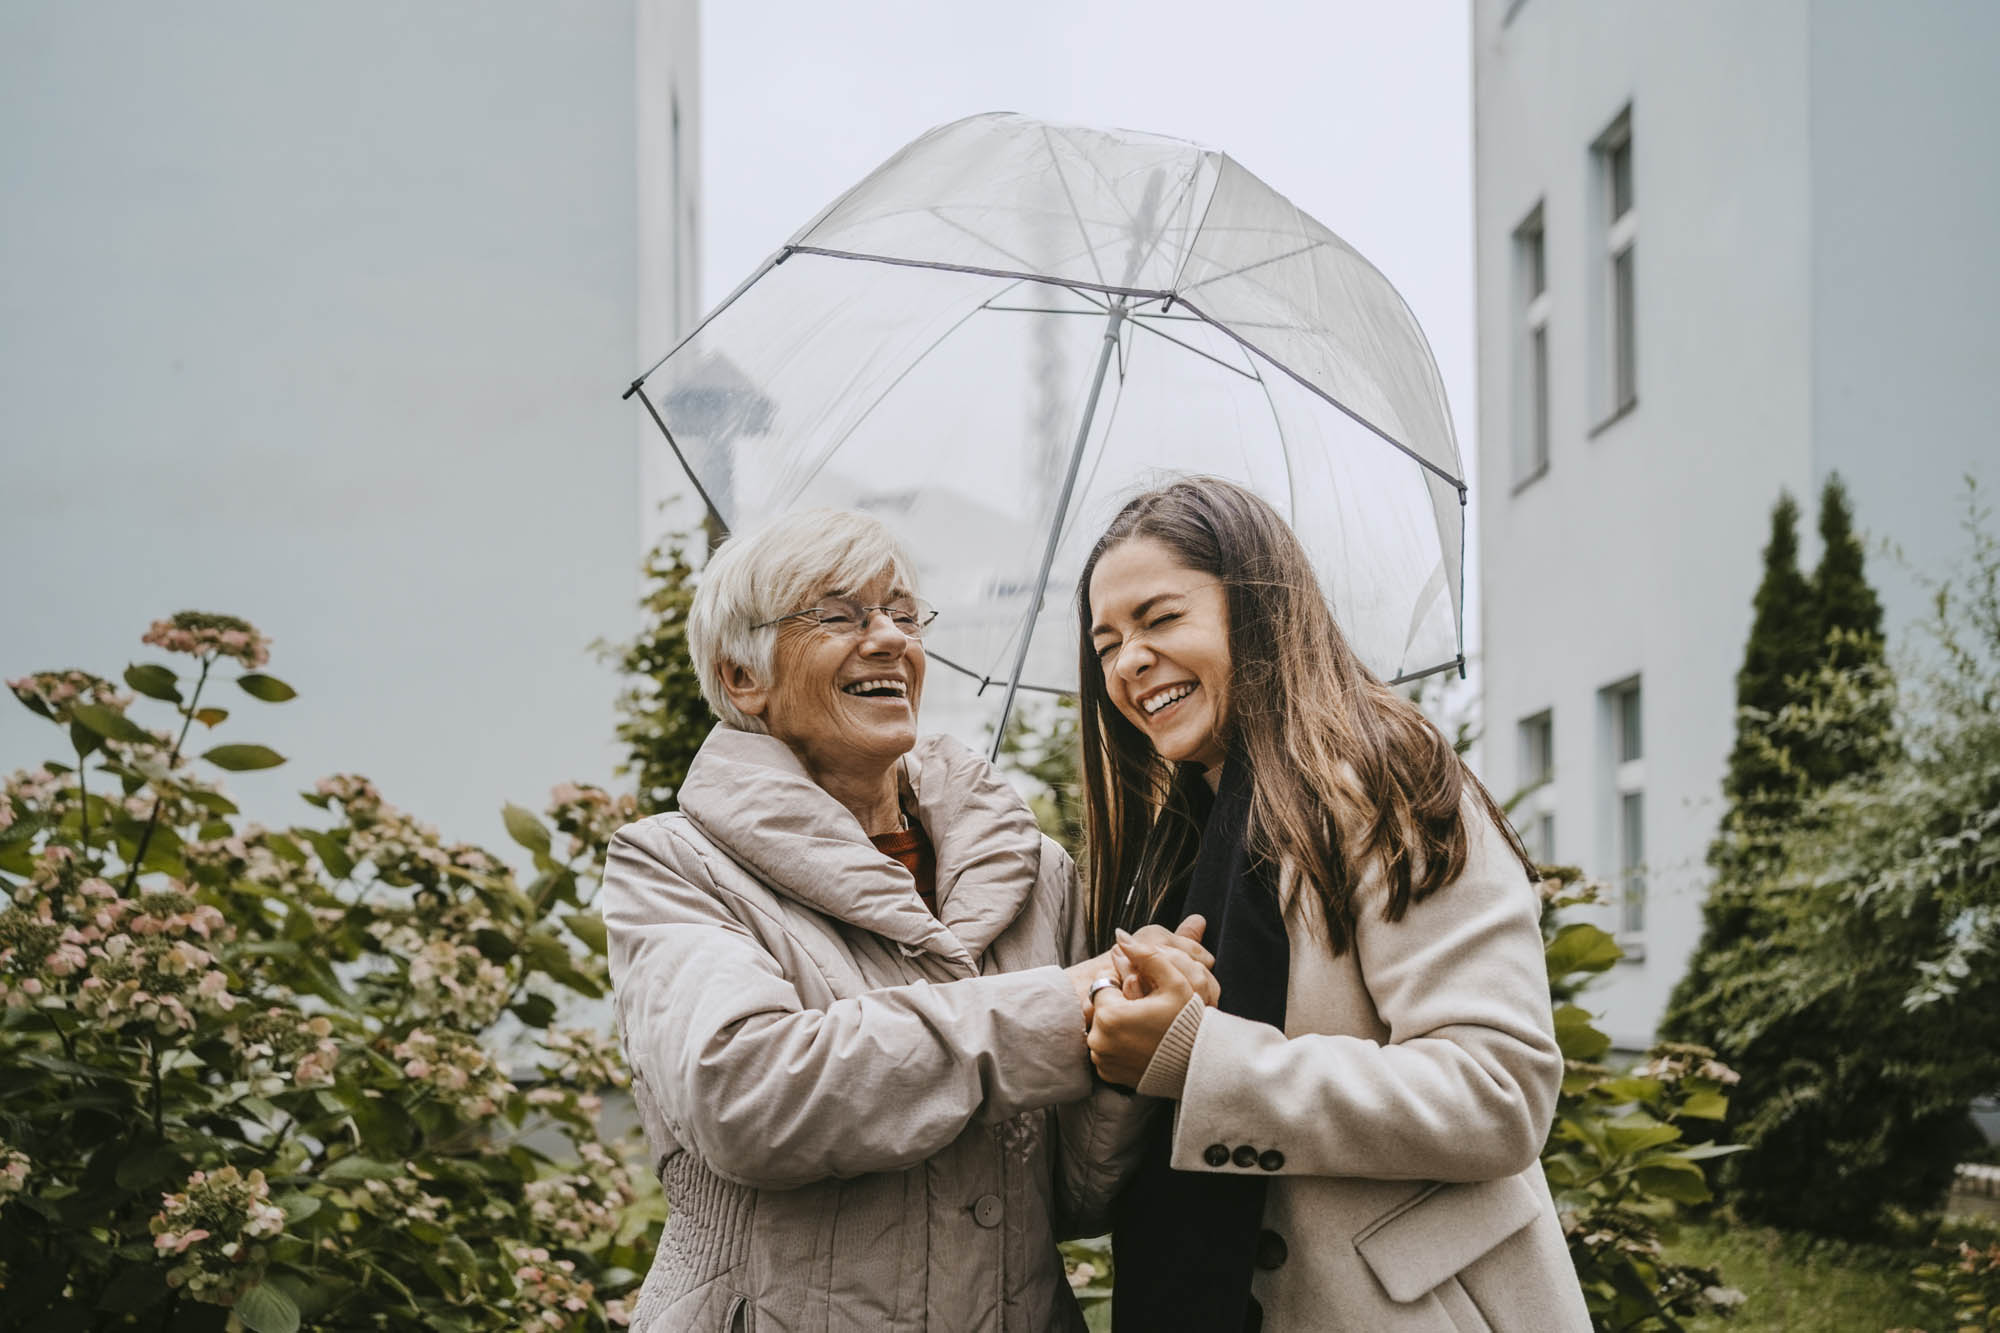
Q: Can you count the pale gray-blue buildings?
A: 2